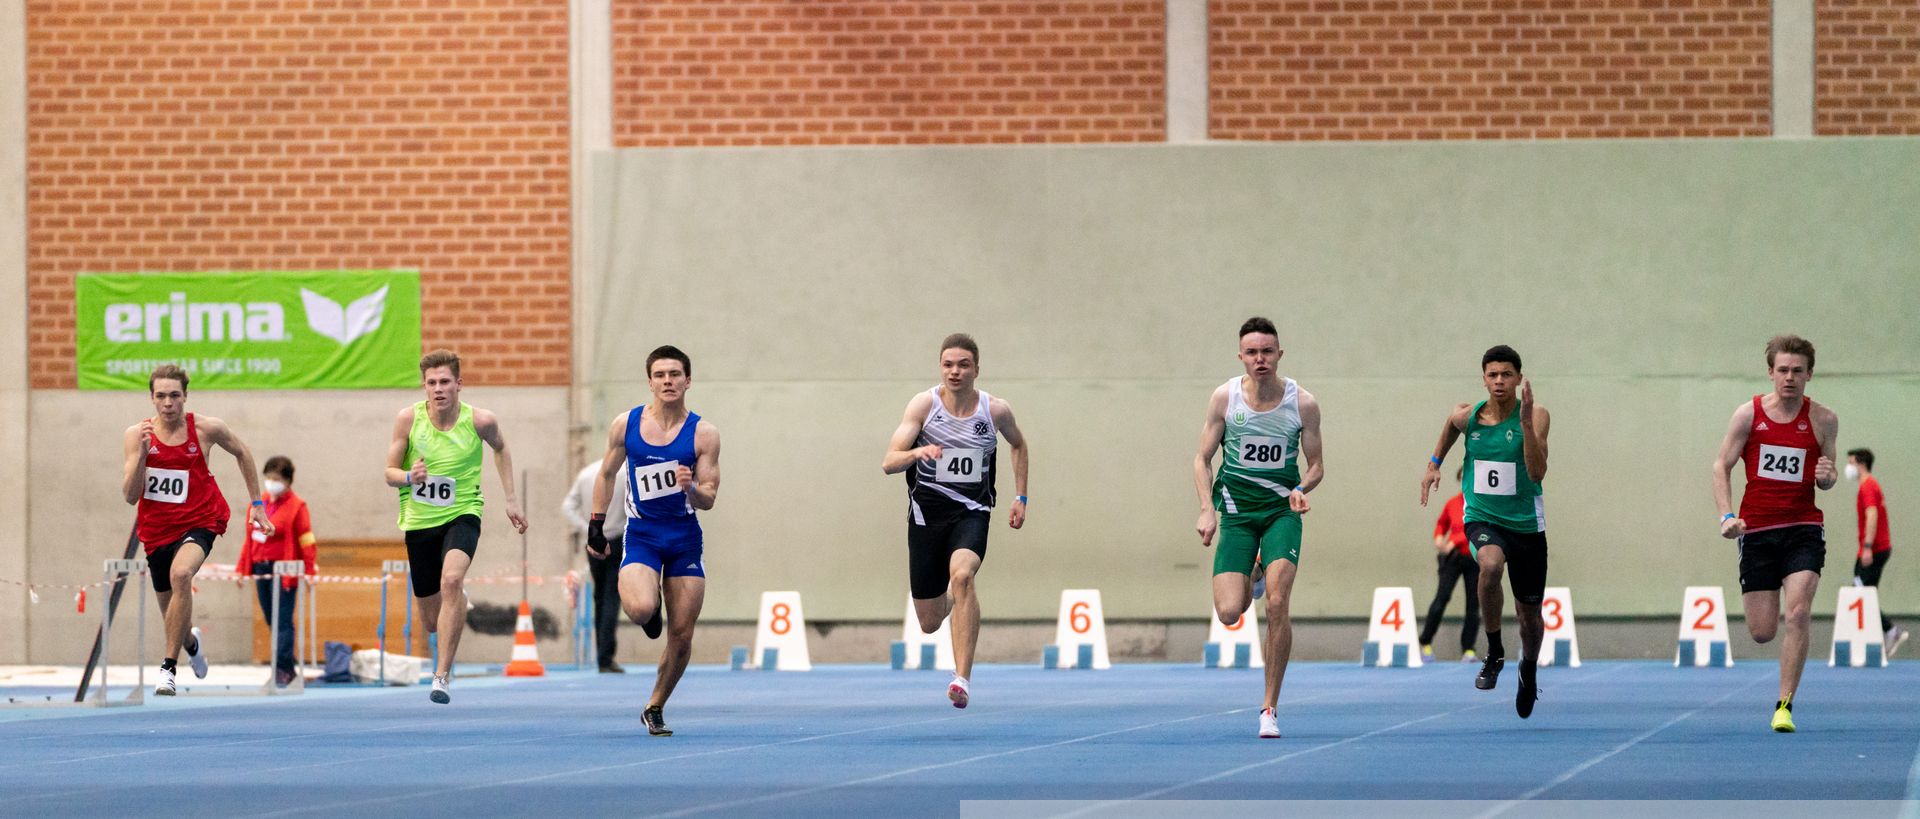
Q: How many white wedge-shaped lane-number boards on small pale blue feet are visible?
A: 8